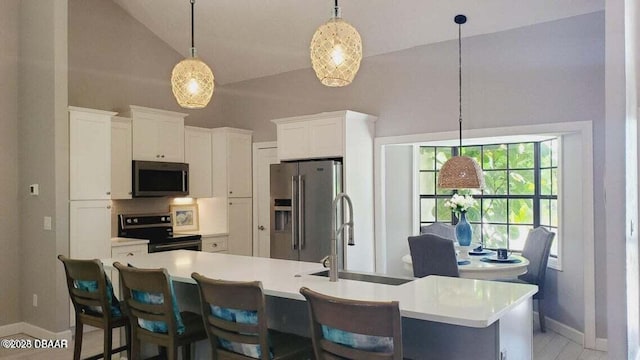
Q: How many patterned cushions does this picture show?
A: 4